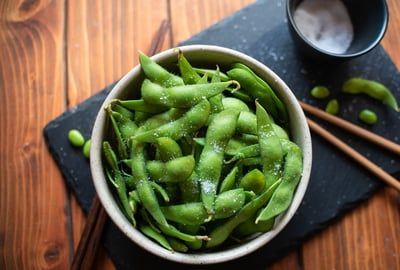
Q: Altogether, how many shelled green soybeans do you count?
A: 5